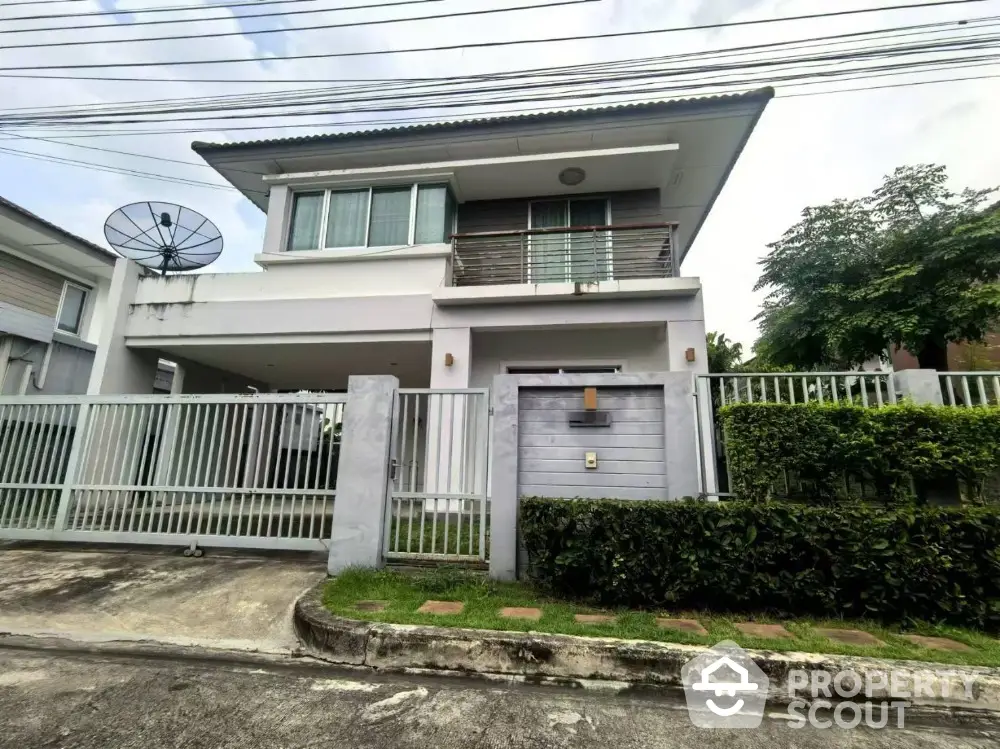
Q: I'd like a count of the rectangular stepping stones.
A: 8